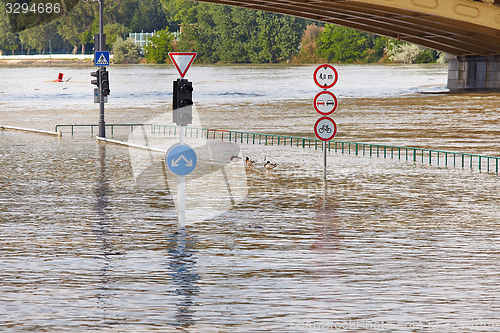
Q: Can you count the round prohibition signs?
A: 3